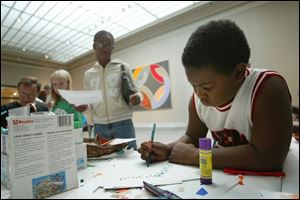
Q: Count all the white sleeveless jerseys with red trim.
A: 1